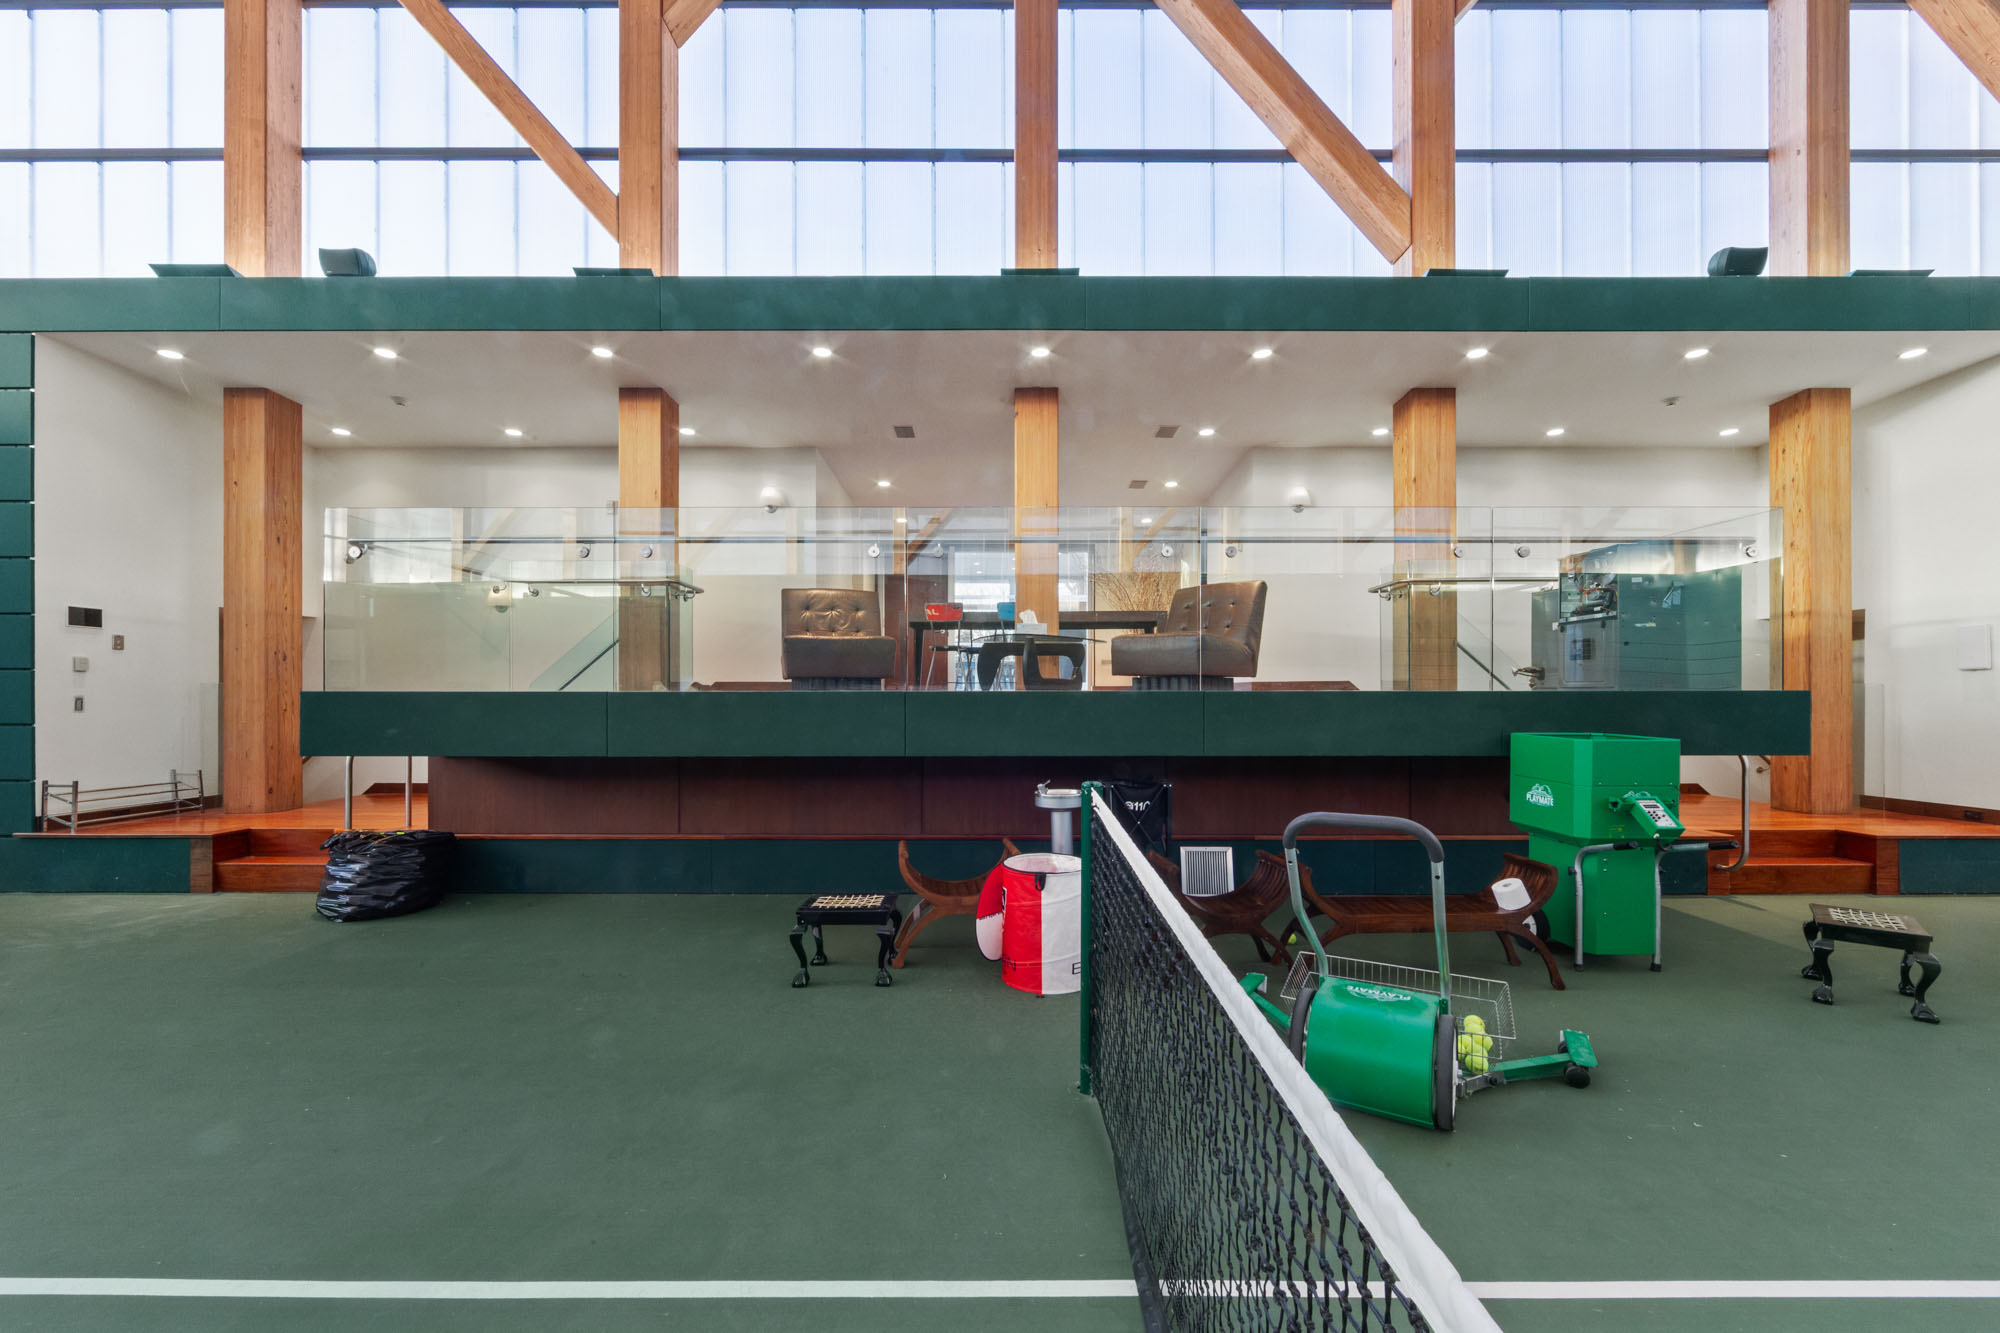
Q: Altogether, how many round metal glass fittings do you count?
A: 10